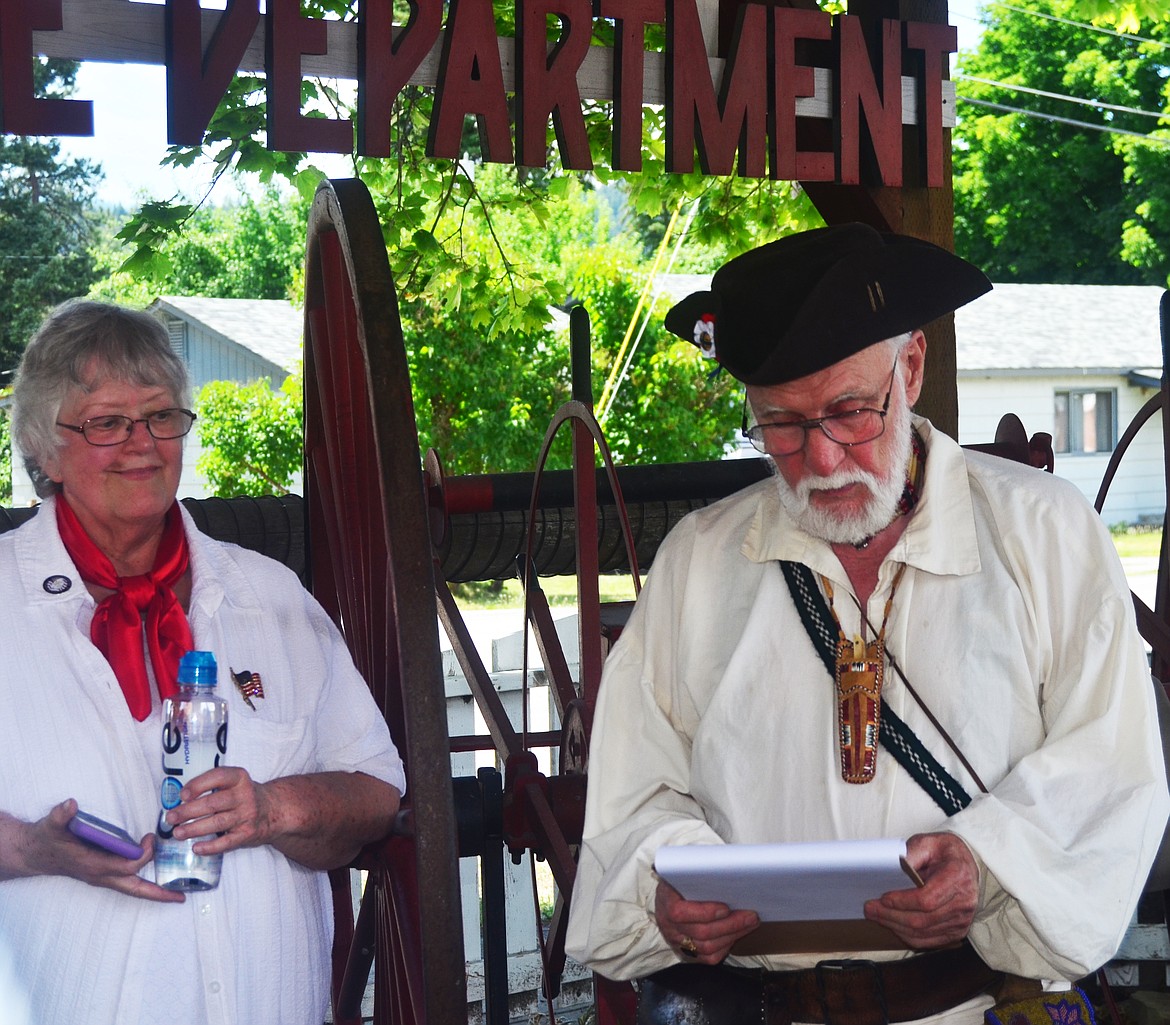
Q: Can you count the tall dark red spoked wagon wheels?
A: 1